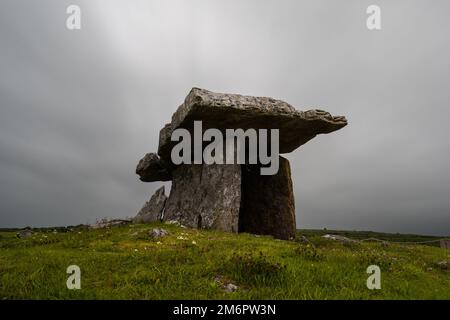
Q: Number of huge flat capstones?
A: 1